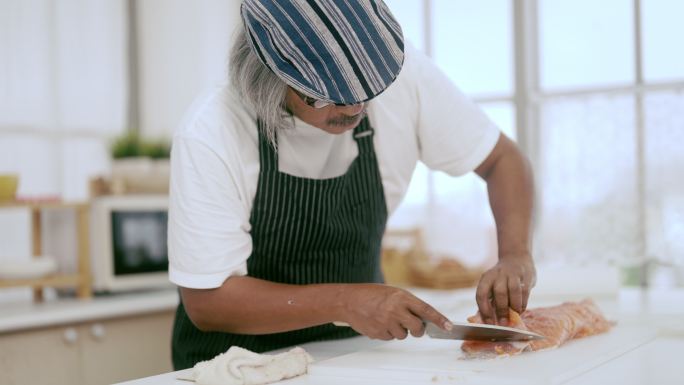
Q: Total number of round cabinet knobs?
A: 2